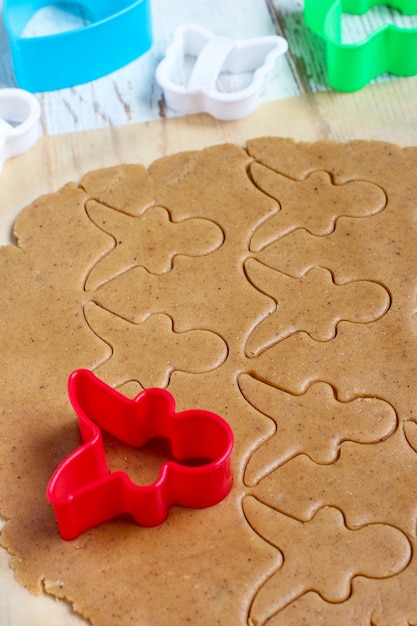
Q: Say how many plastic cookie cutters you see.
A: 5